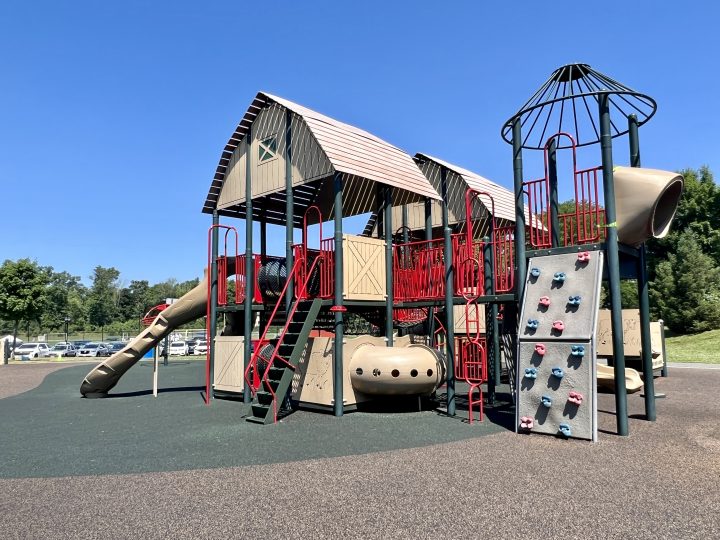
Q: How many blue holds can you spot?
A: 9